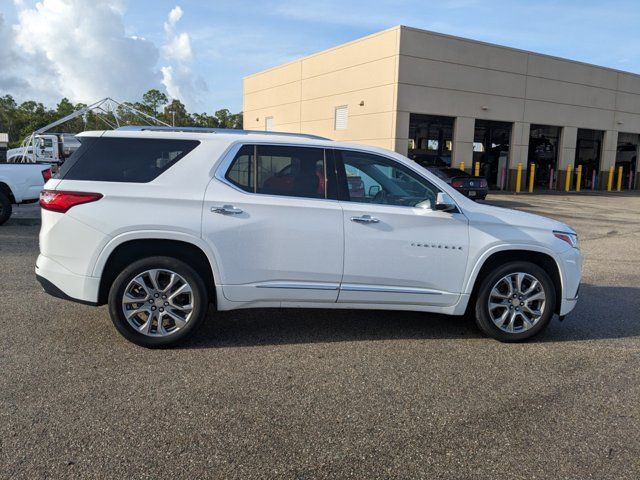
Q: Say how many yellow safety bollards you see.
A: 8